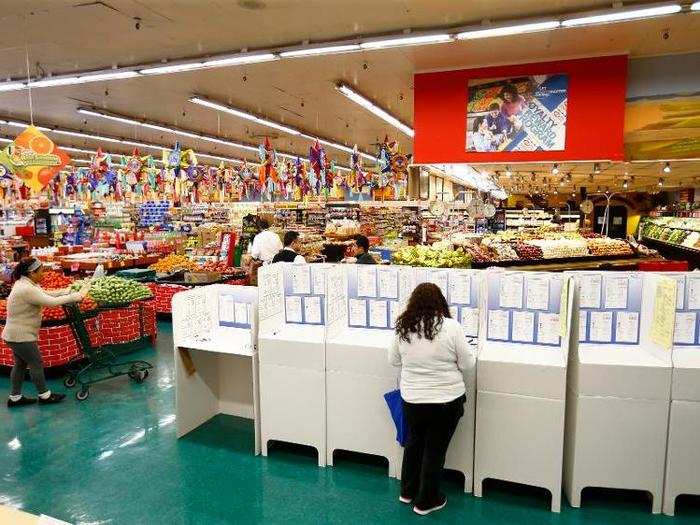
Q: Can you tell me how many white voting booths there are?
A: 7